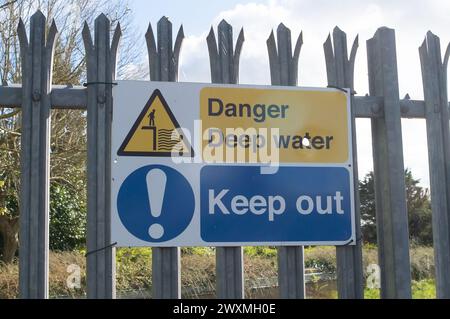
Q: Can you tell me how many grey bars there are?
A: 8